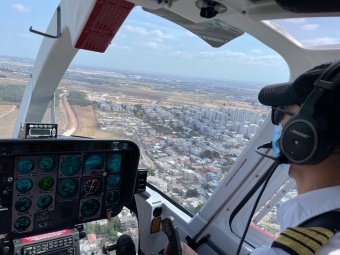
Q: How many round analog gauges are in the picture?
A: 15